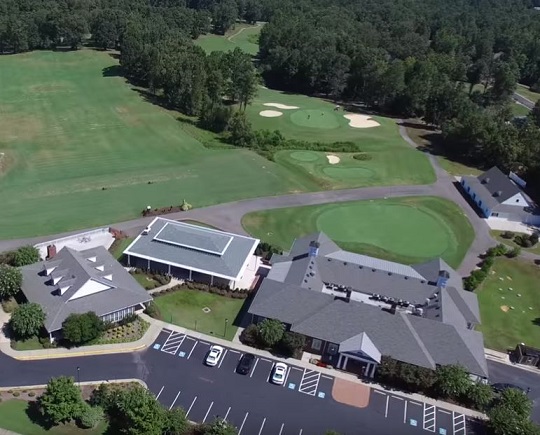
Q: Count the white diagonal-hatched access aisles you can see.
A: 4